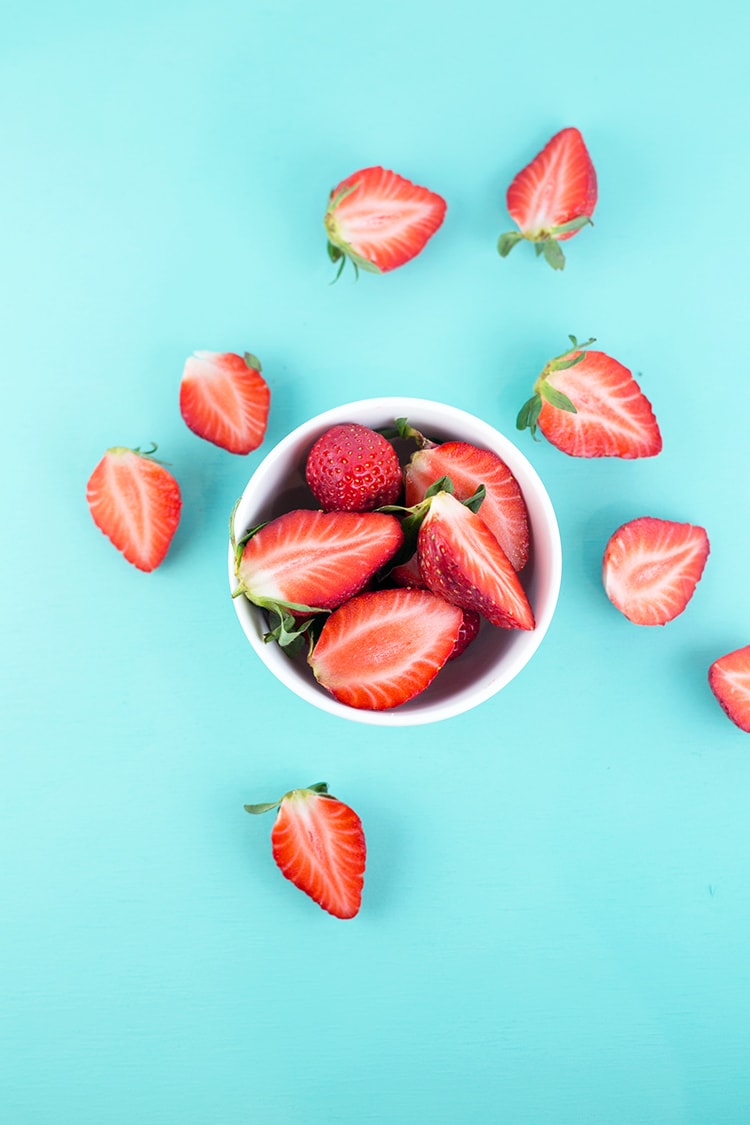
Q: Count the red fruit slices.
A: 12